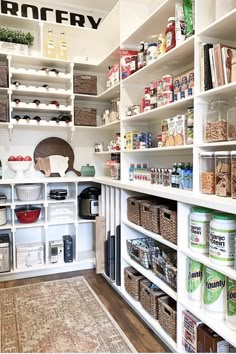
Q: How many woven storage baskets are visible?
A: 10